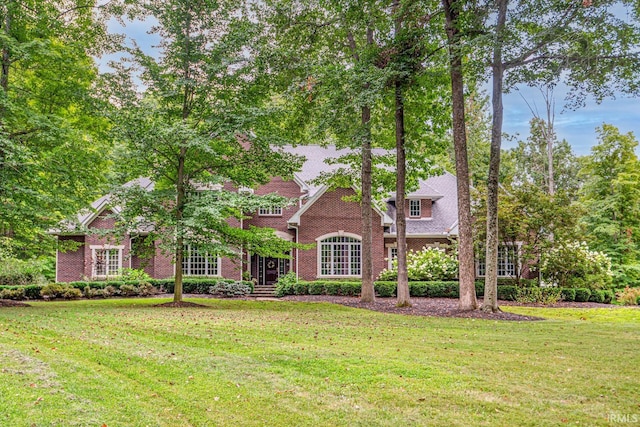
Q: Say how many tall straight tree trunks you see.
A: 5